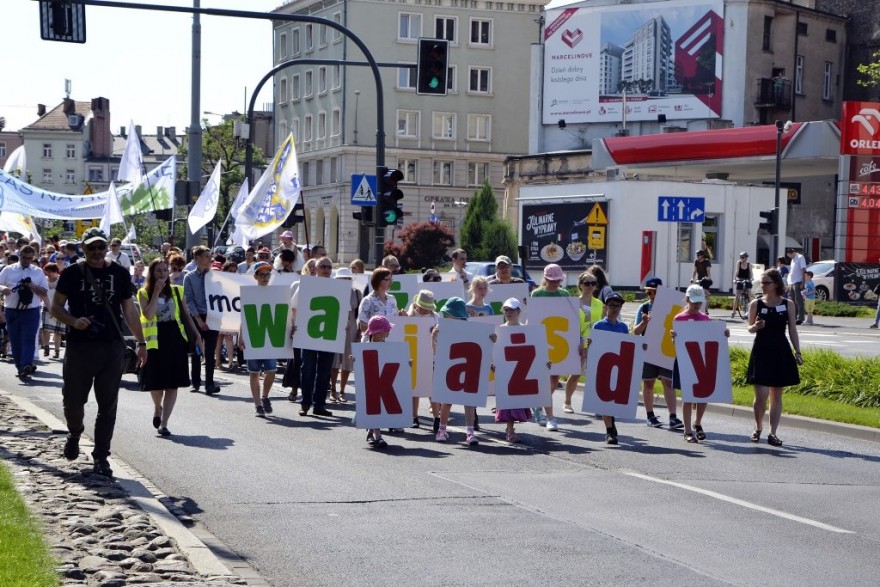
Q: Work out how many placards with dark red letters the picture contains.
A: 5